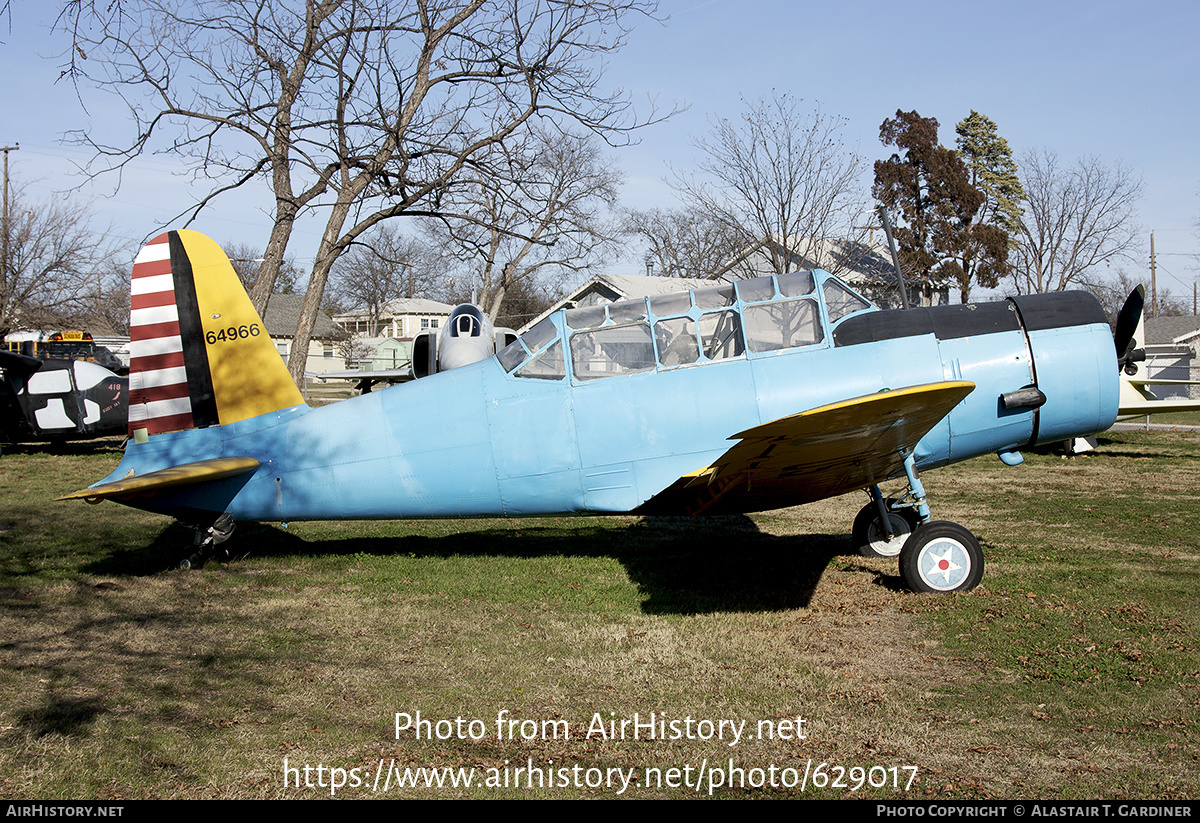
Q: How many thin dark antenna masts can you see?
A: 1